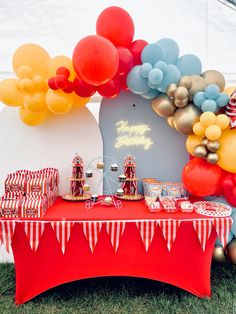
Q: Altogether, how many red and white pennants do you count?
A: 9